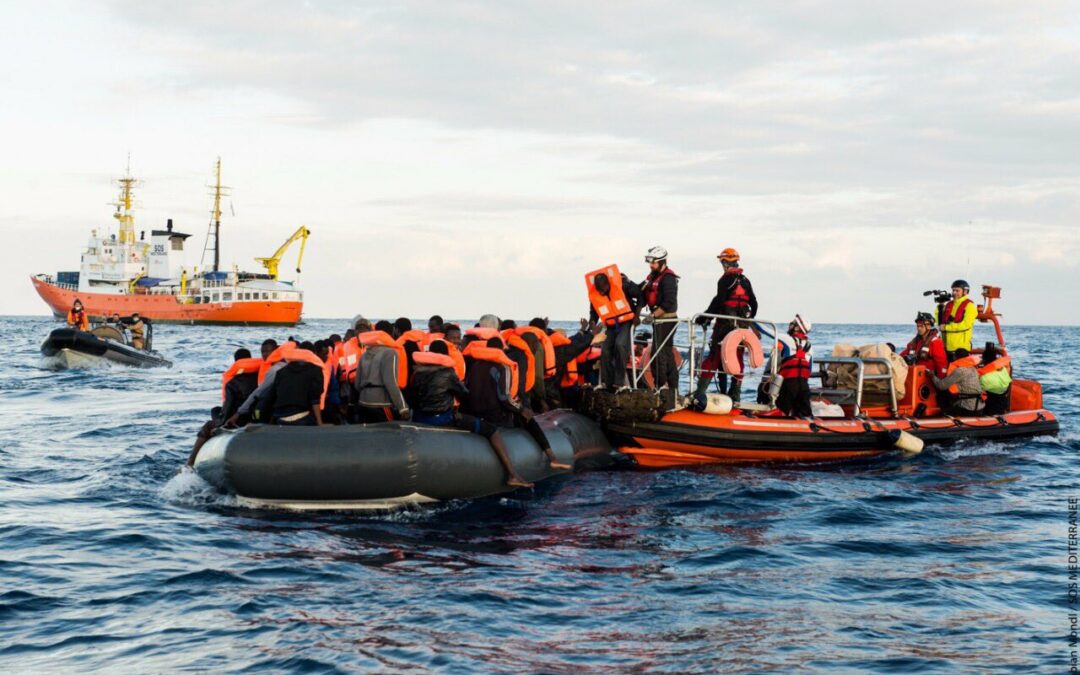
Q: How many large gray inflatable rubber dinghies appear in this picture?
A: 1